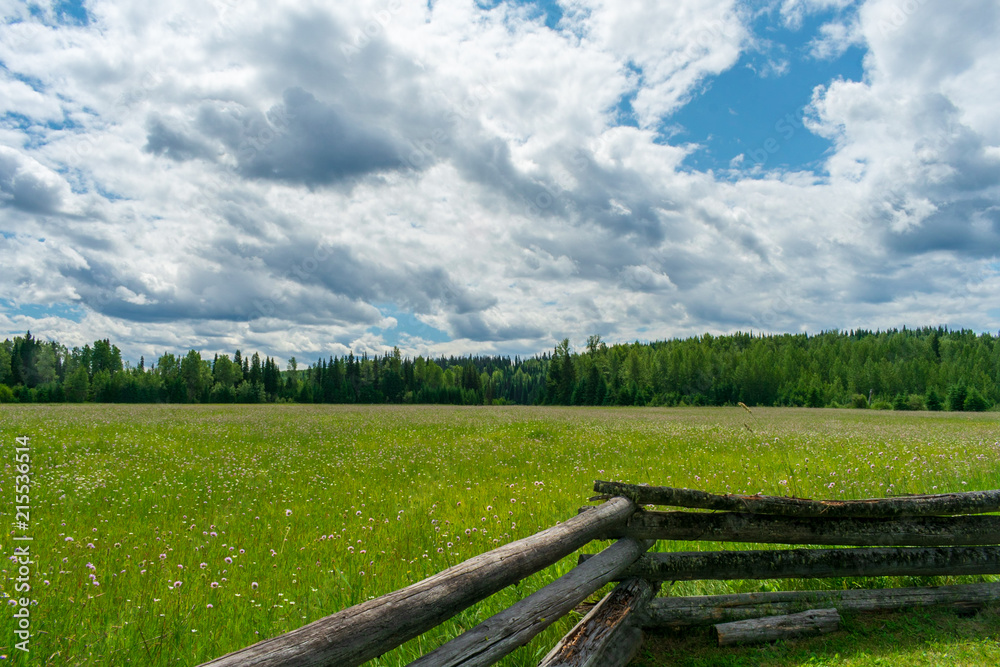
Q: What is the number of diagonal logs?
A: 3